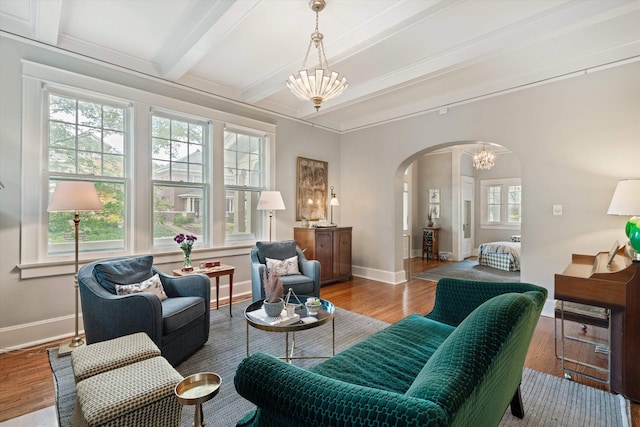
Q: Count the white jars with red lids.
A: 0